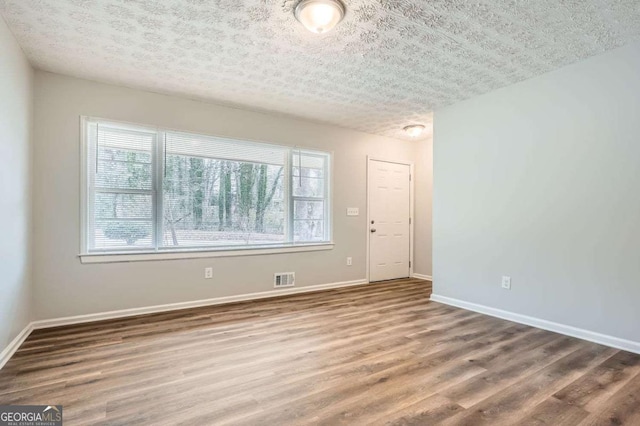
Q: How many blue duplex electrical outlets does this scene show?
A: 0